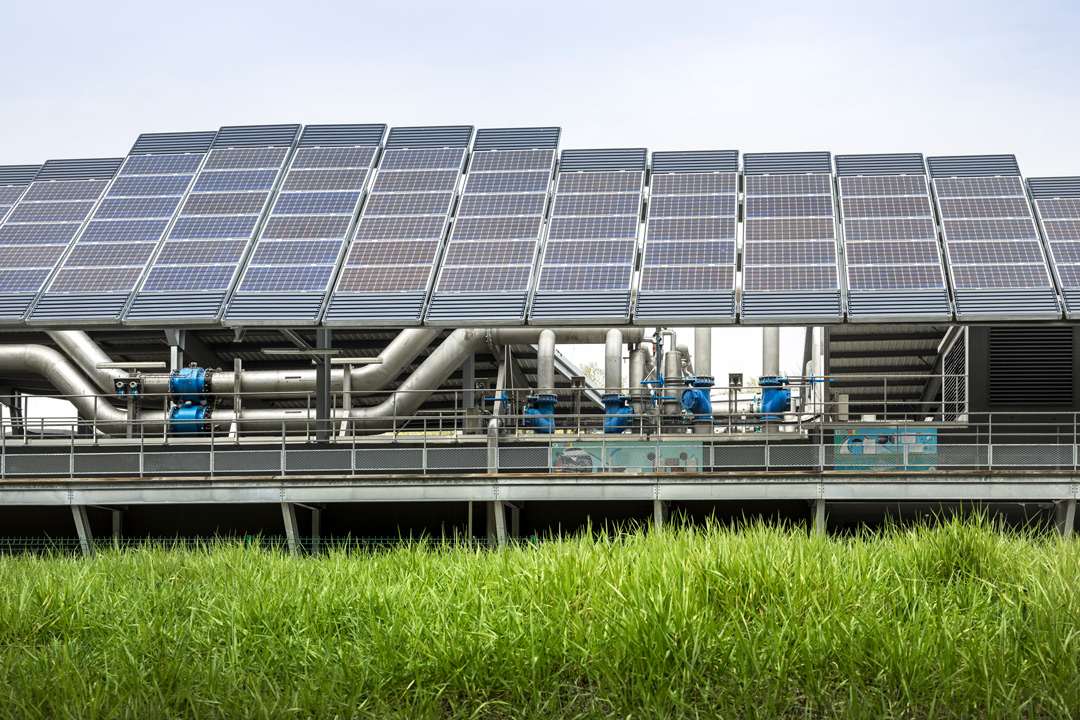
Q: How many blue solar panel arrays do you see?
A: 13